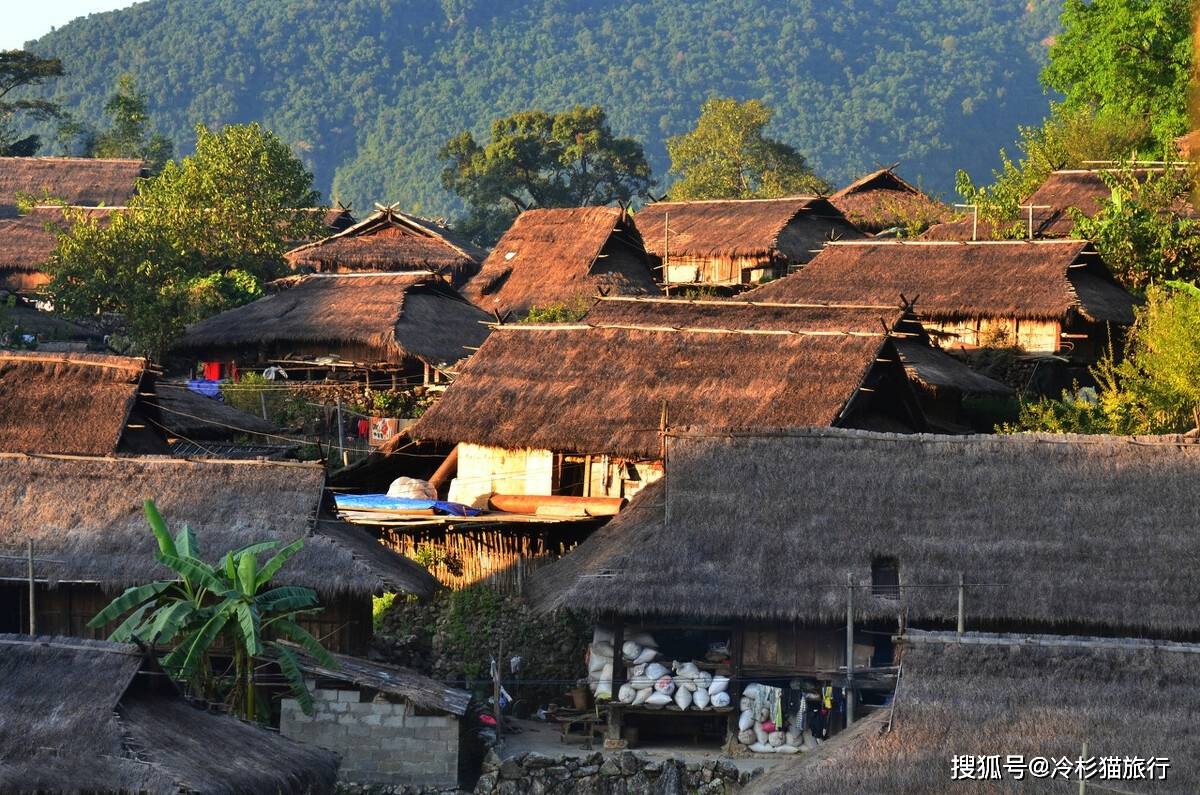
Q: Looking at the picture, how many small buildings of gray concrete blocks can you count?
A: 1